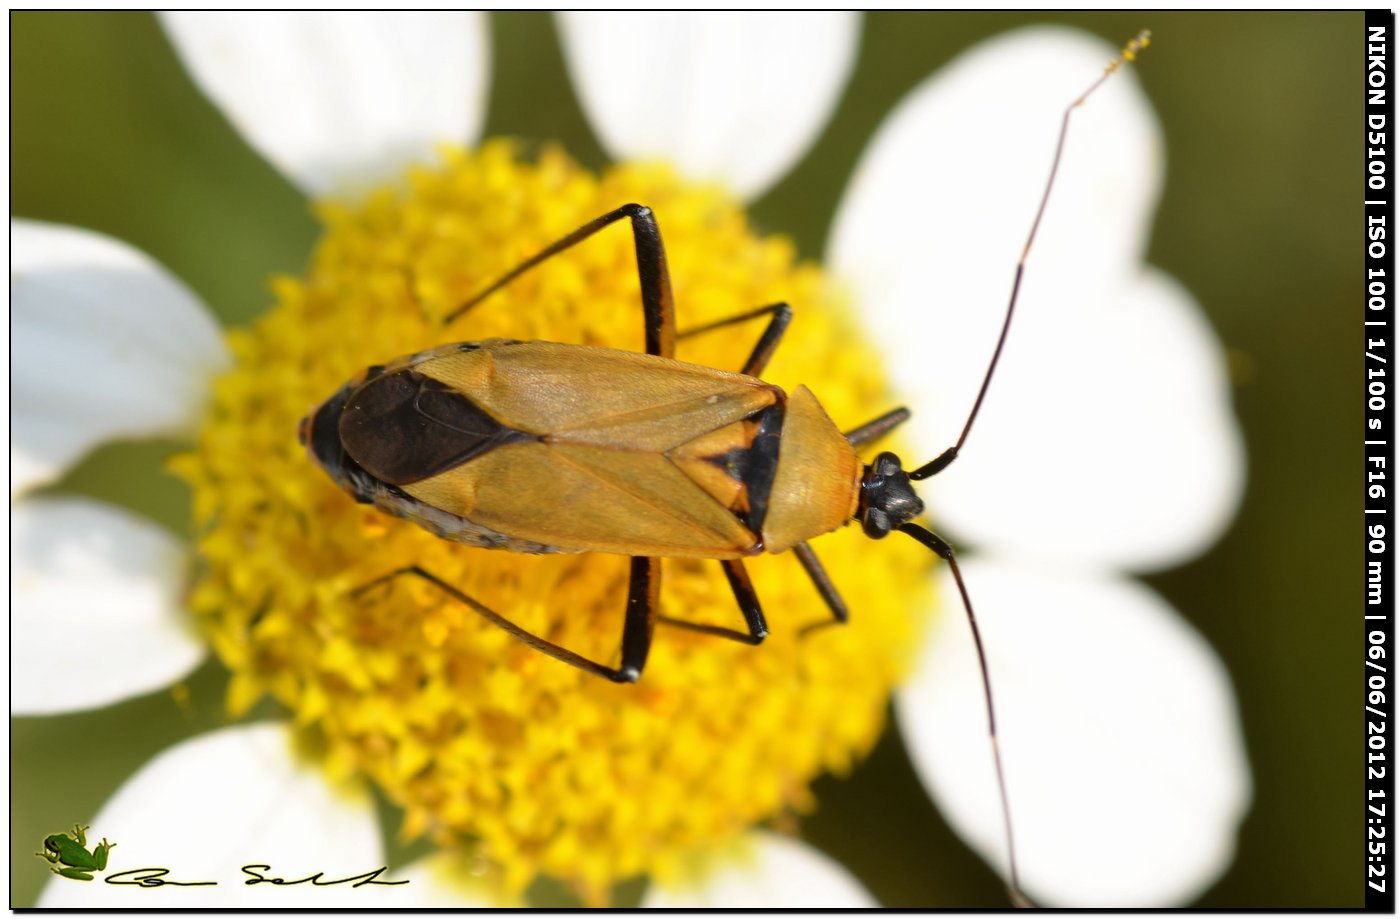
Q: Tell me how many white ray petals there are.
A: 10